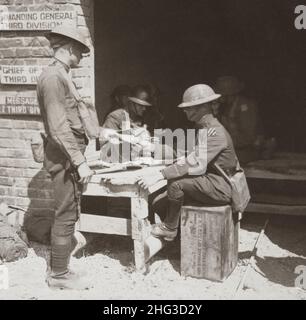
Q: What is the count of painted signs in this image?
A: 3